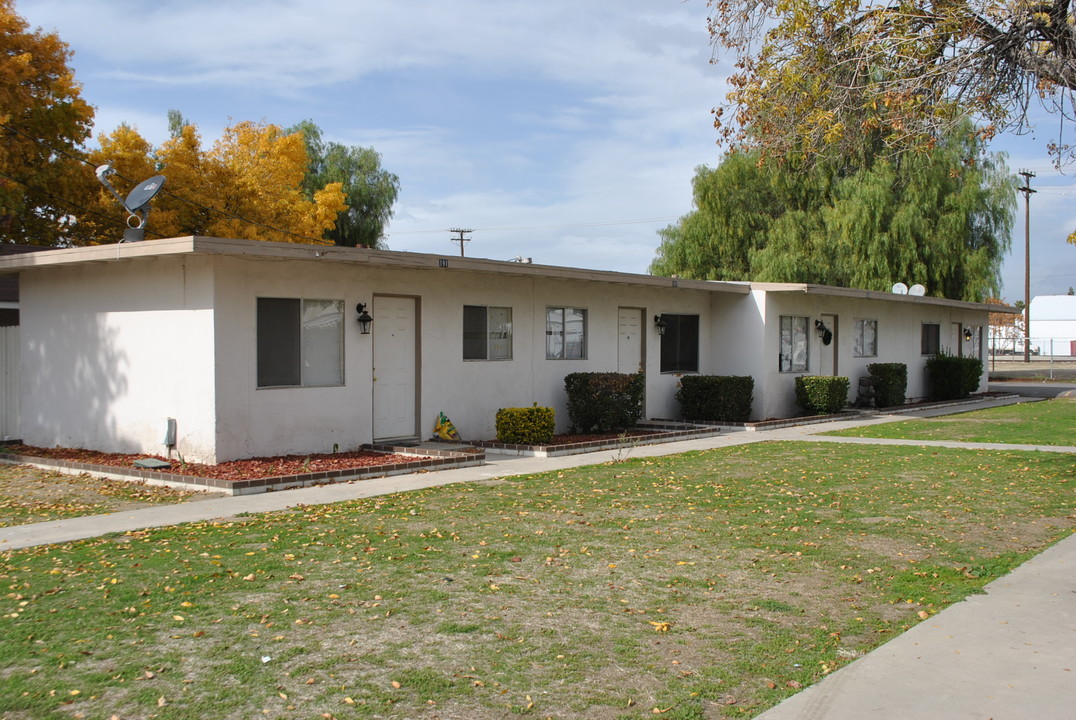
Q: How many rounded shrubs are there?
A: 6